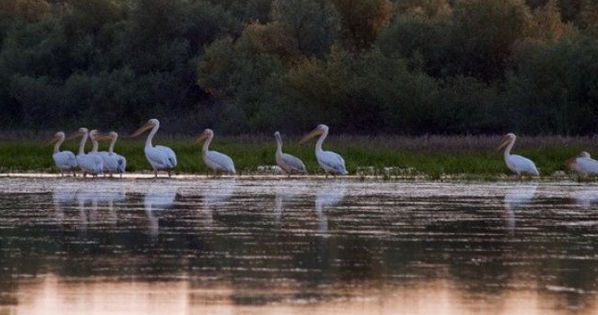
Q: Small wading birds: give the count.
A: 0